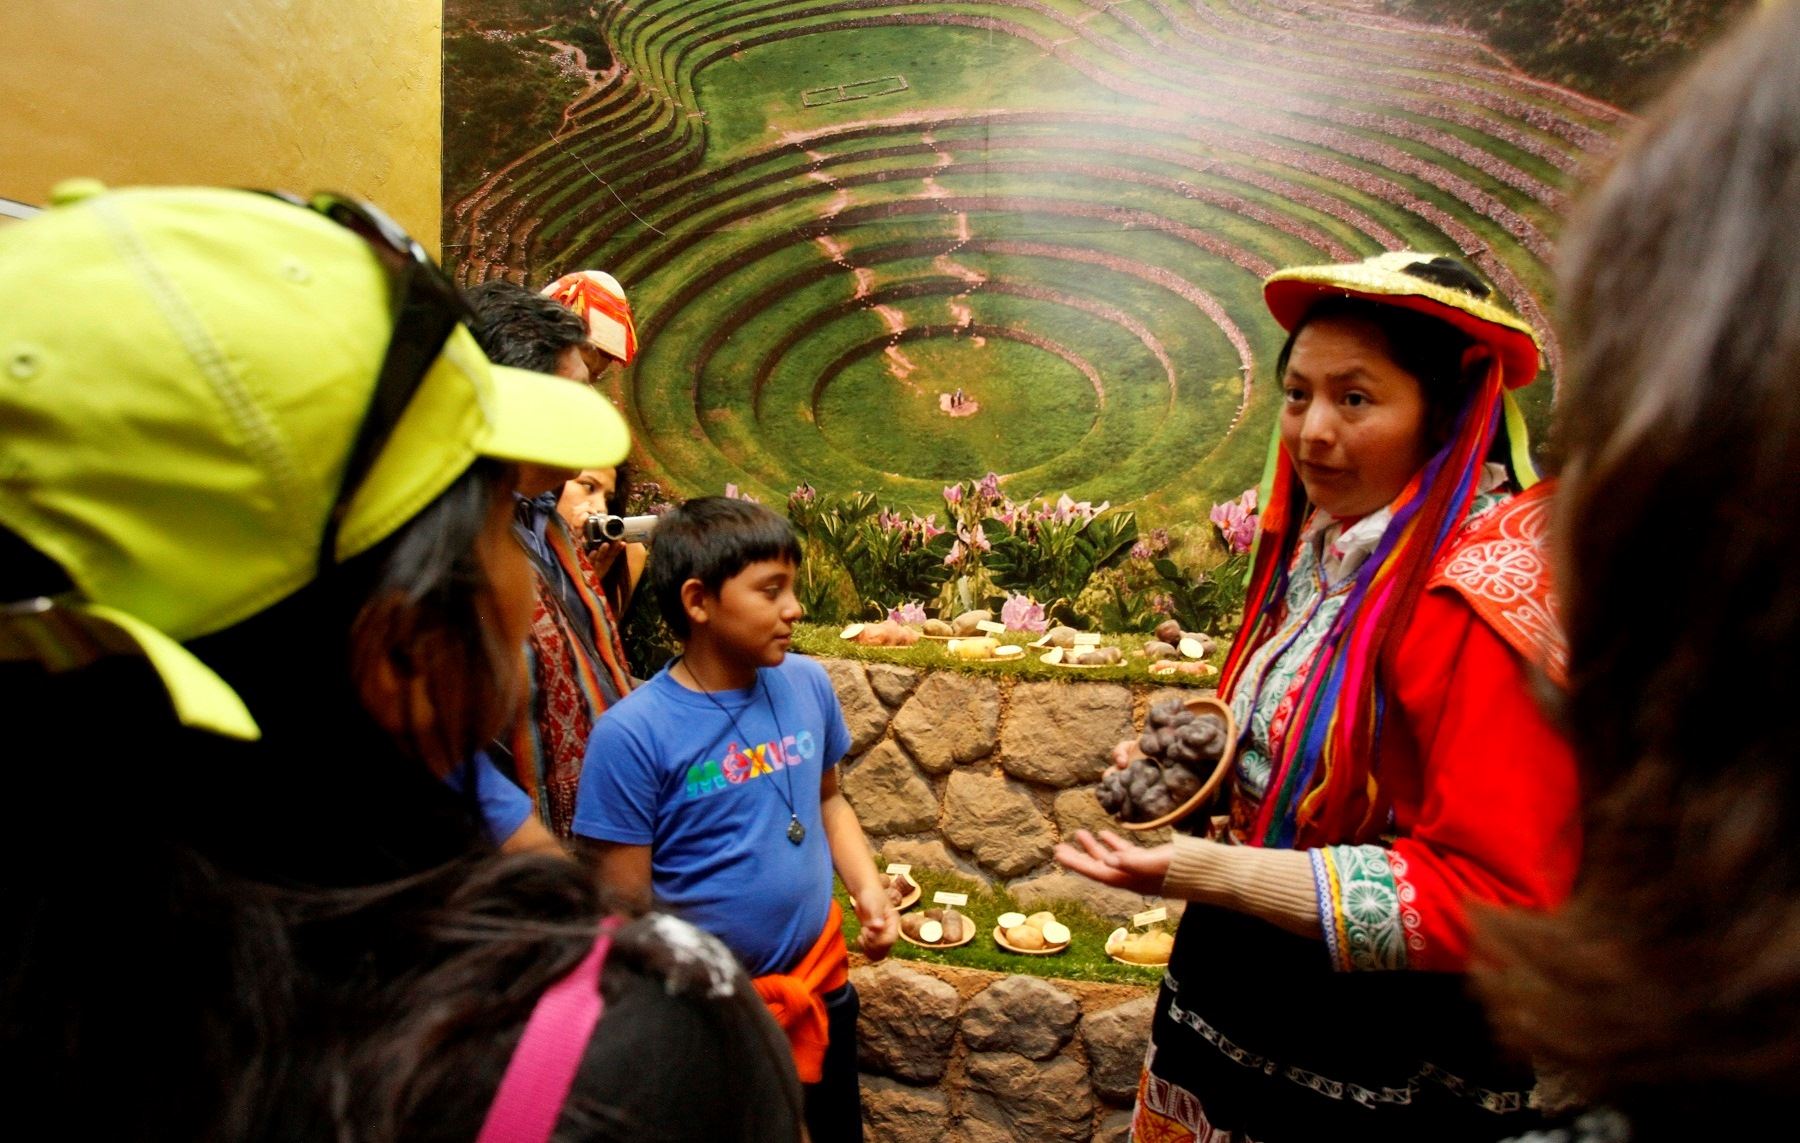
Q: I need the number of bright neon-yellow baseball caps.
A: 1